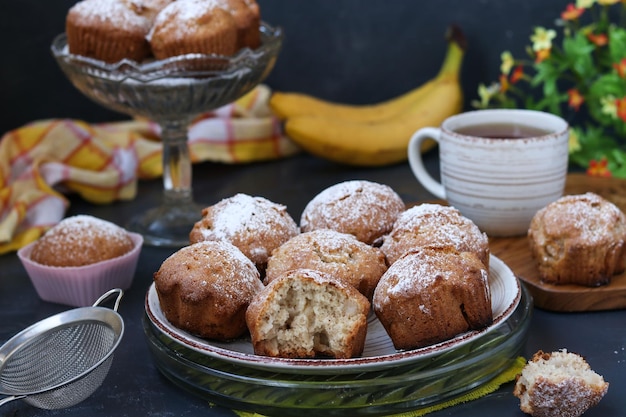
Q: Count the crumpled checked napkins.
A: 1